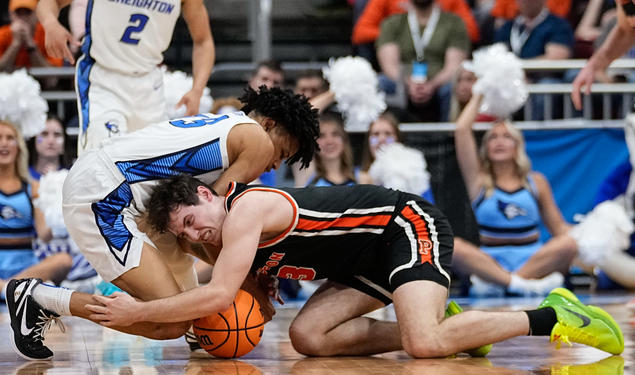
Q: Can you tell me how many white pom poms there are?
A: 7